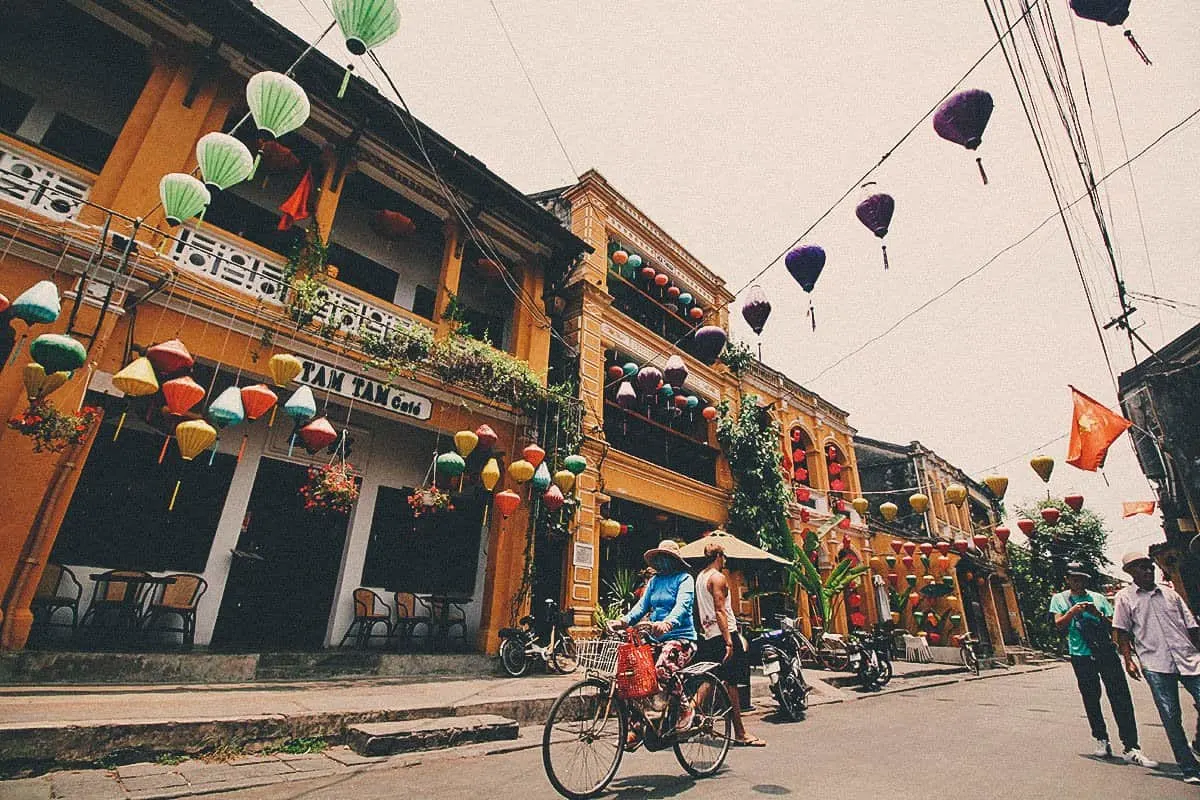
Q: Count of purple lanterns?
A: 9